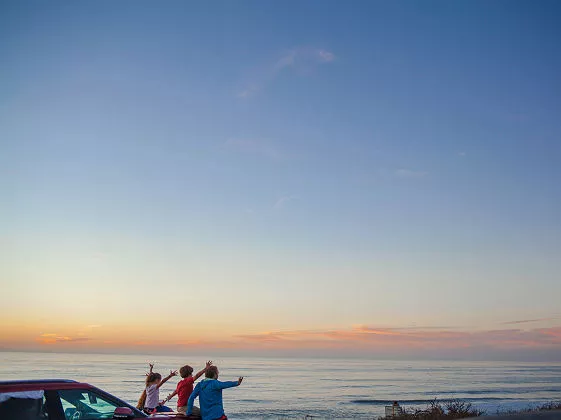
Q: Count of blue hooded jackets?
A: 1